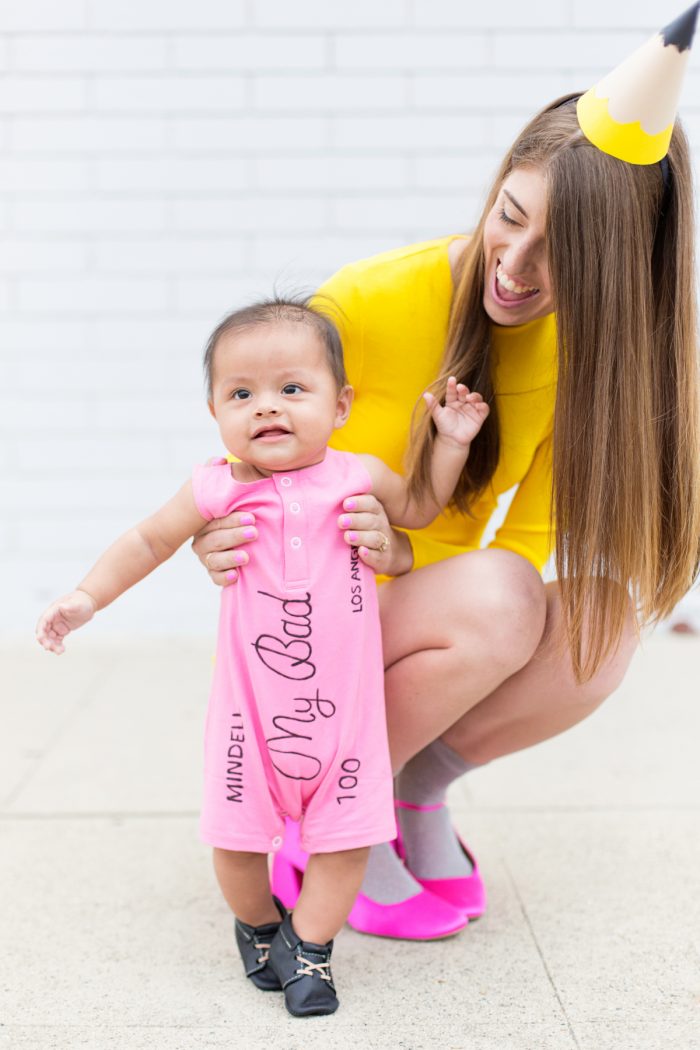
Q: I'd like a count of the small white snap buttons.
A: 4